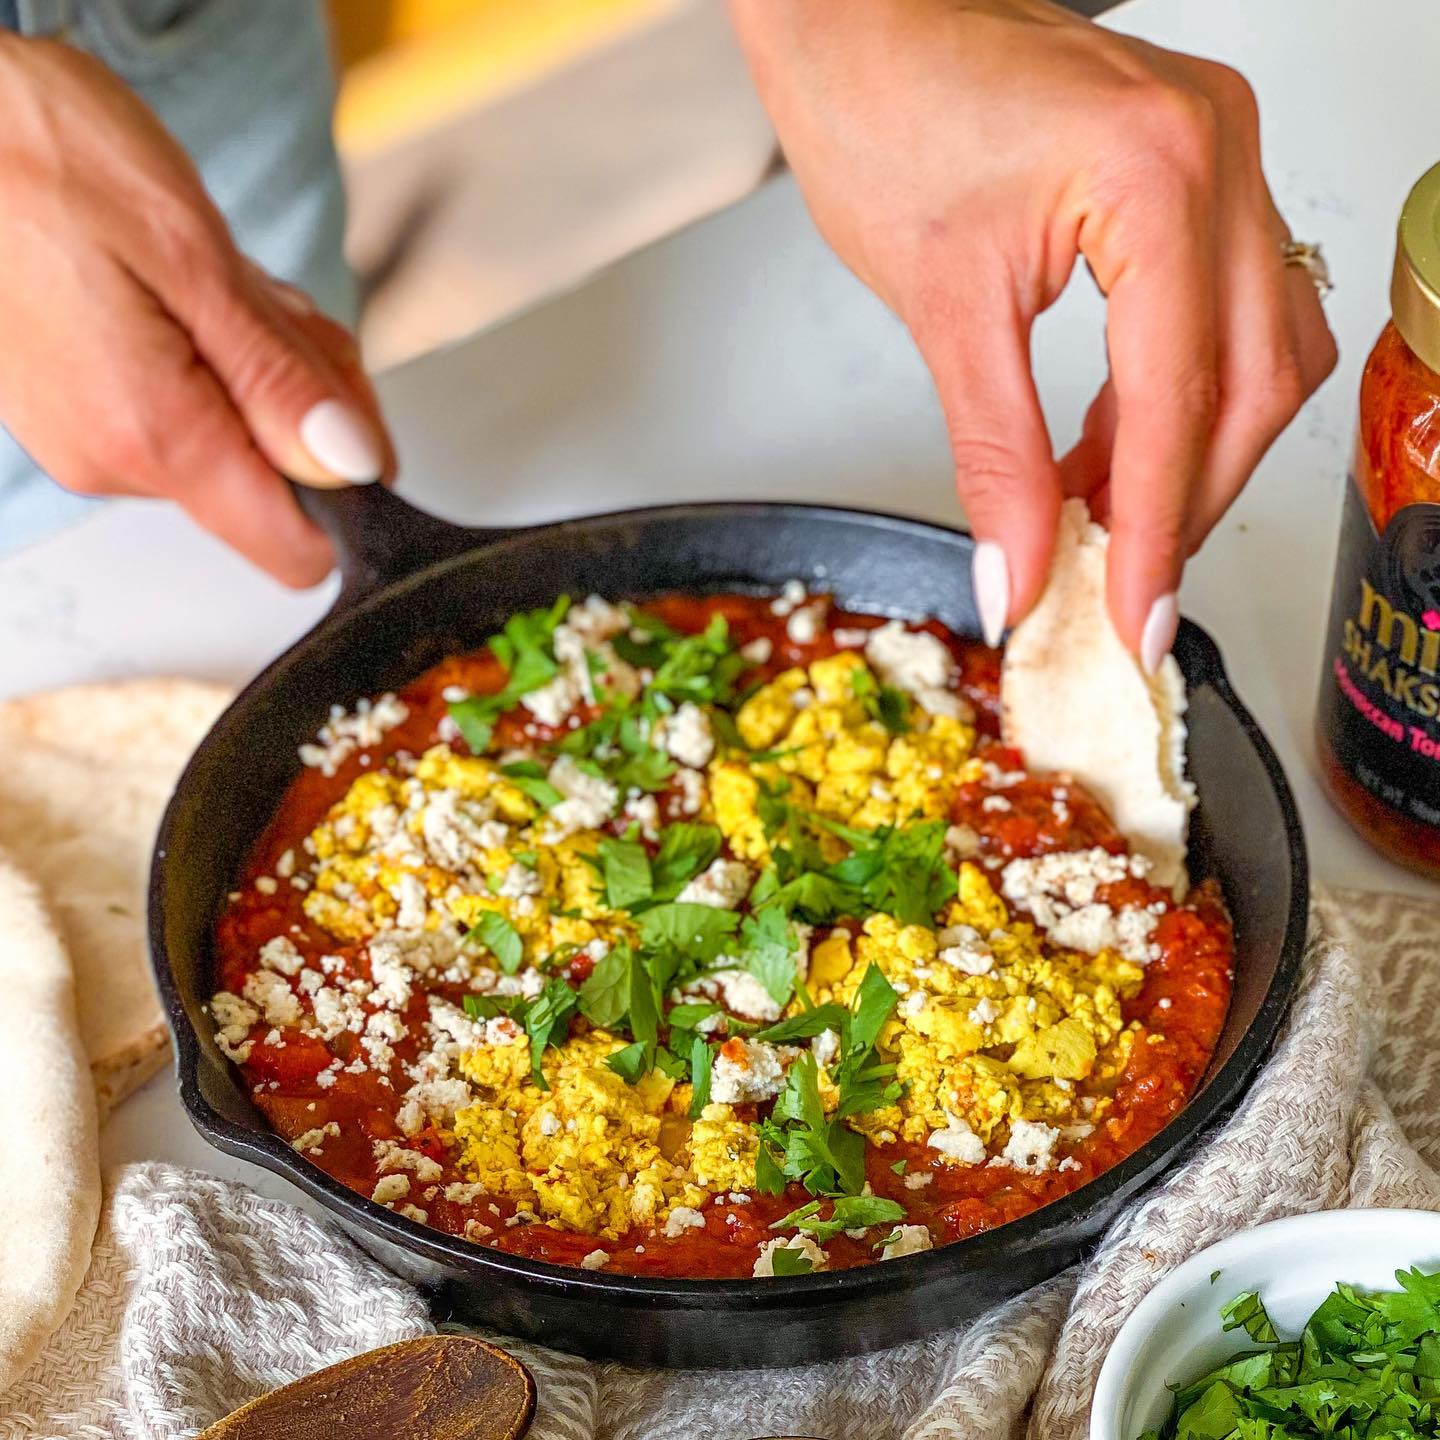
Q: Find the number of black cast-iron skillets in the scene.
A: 1